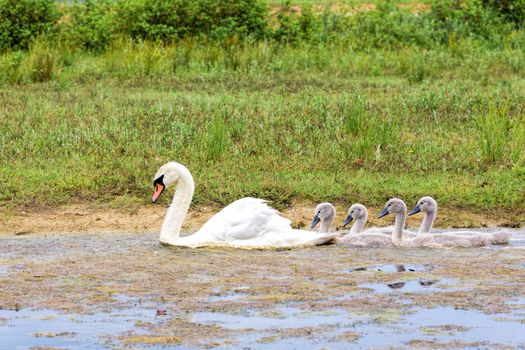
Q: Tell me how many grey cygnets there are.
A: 4